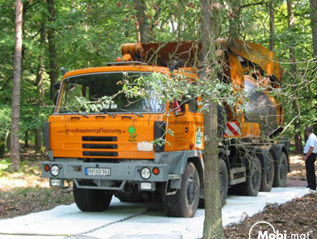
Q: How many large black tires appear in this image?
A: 6